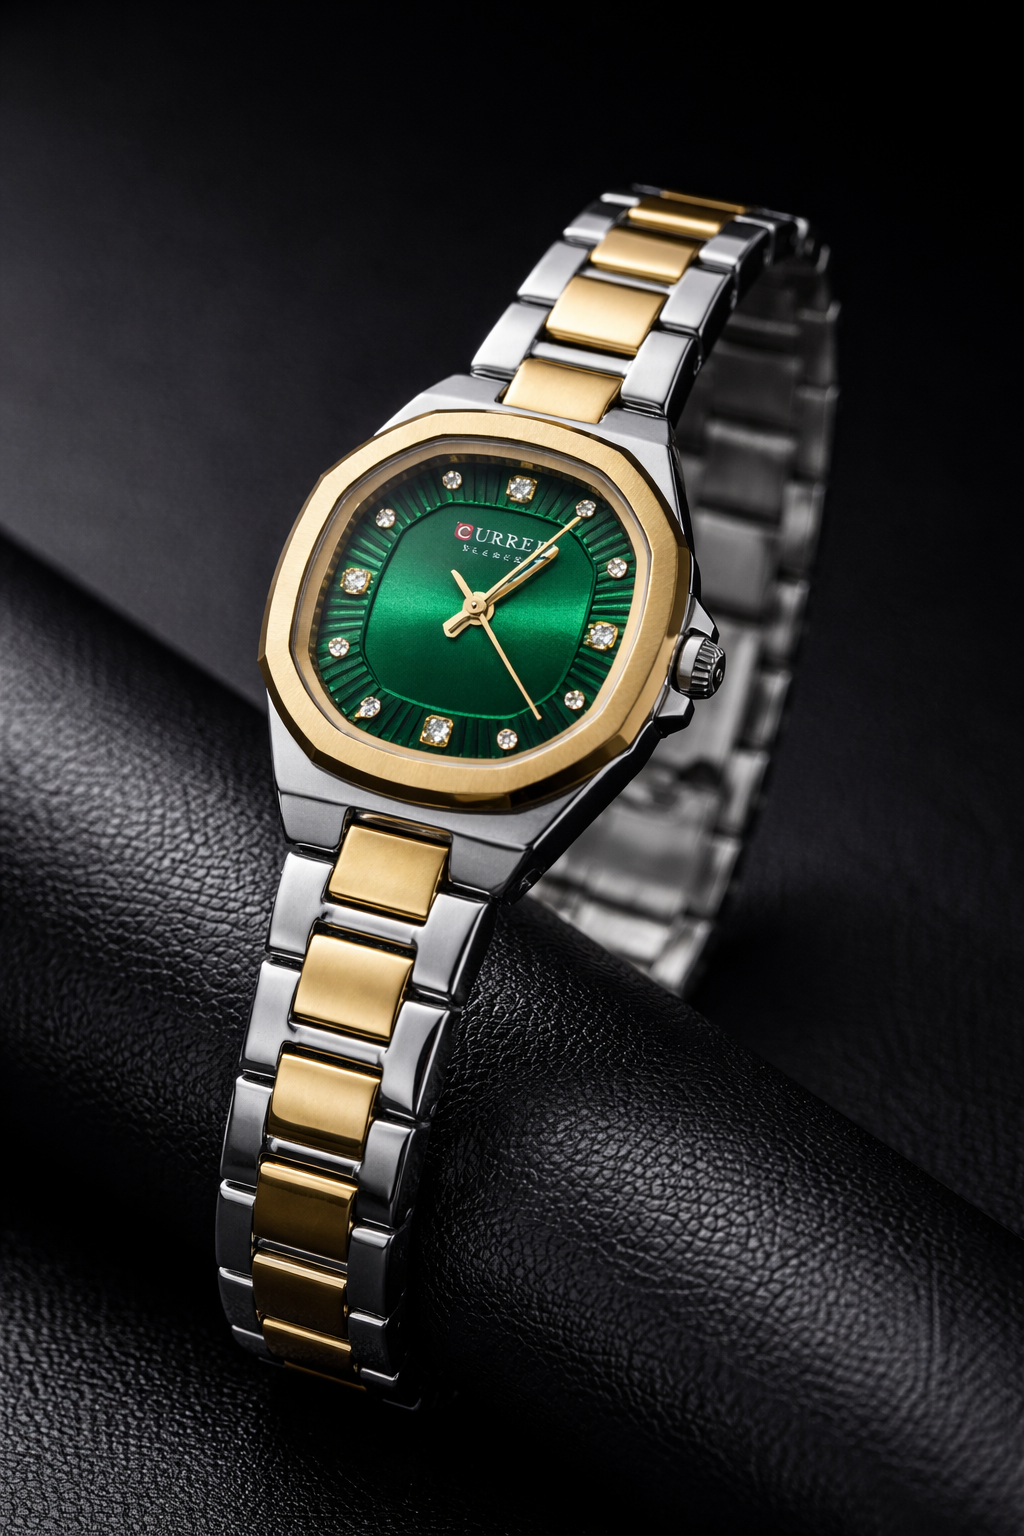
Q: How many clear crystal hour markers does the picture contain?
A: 12